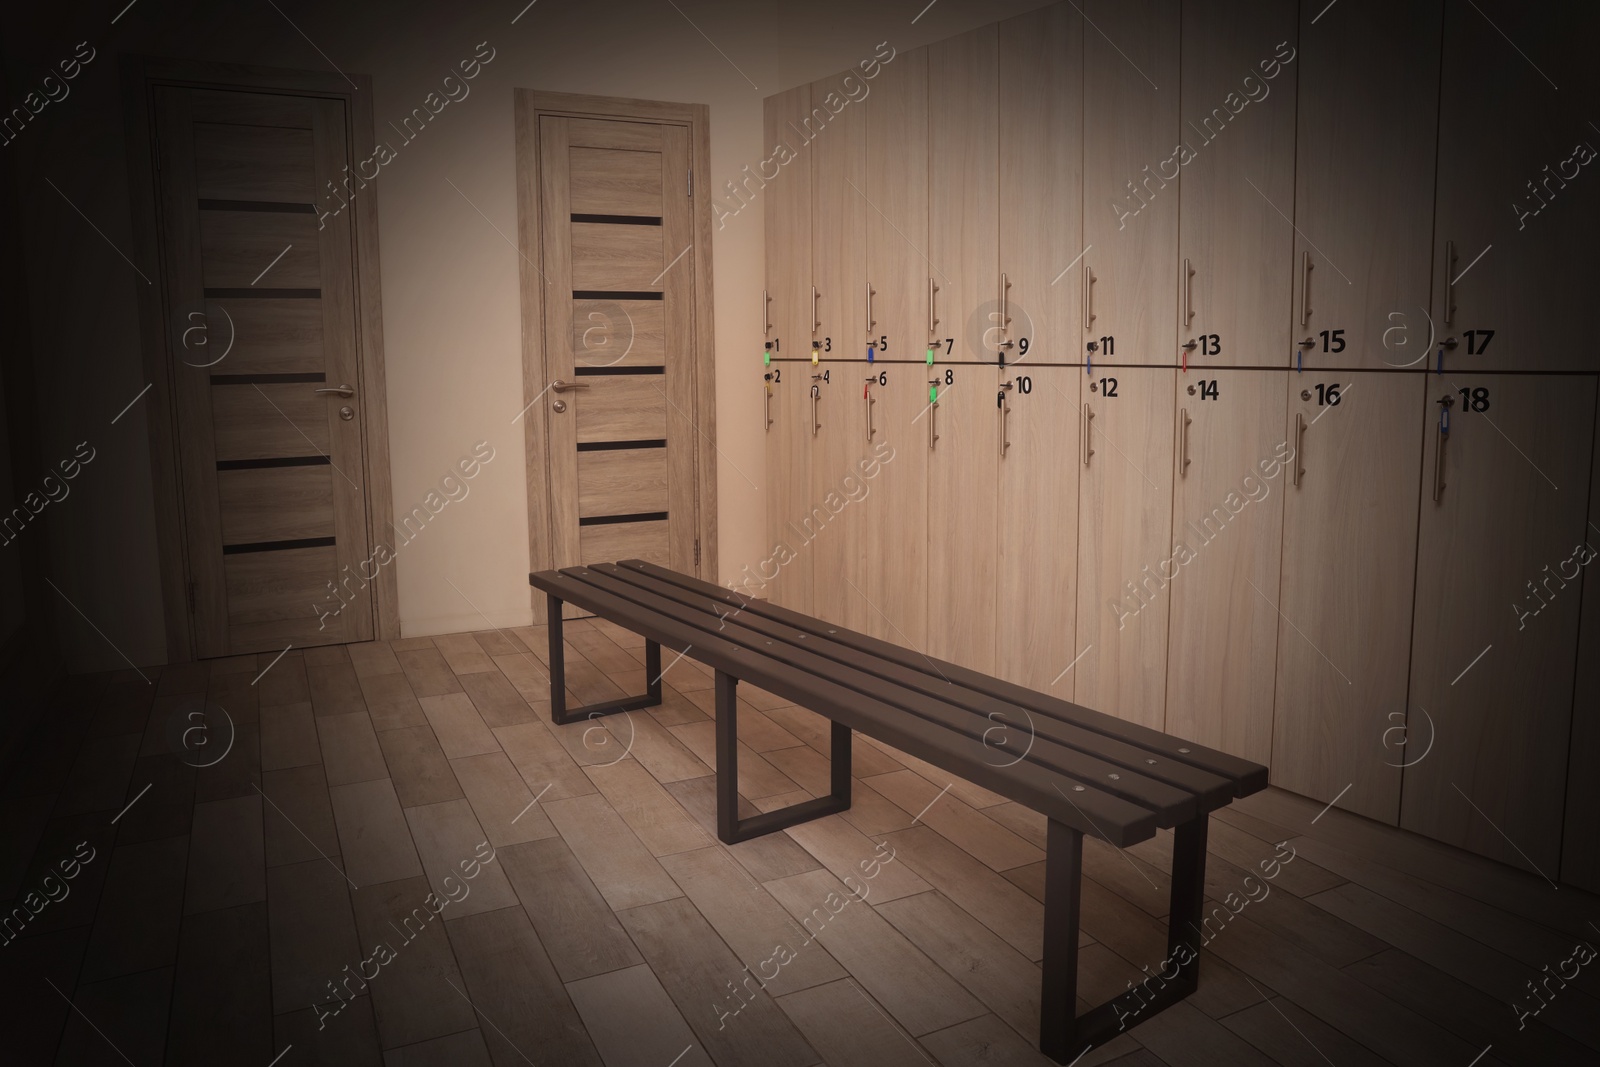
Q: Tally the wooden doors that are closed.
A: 2